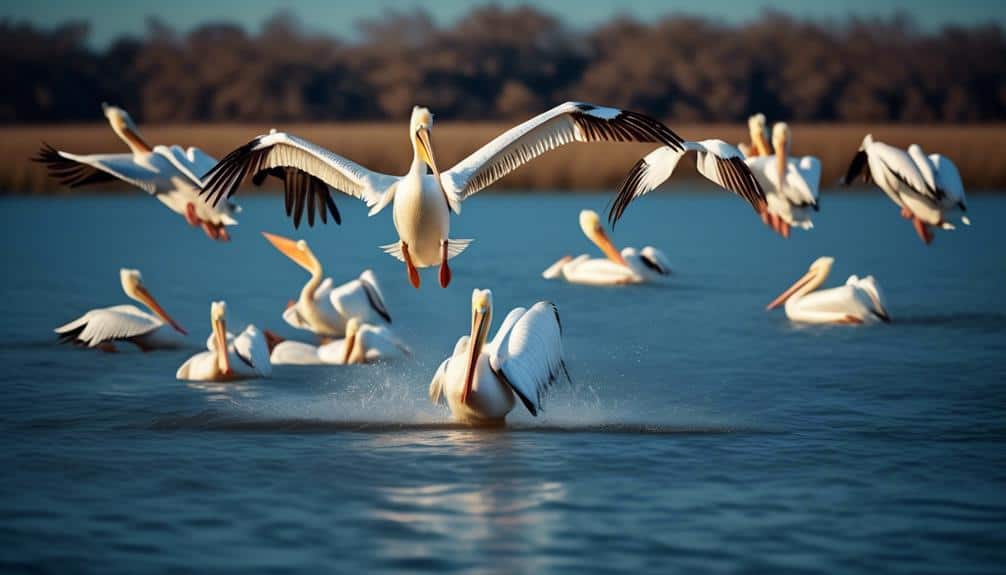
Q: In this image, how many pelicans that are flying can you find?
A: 5